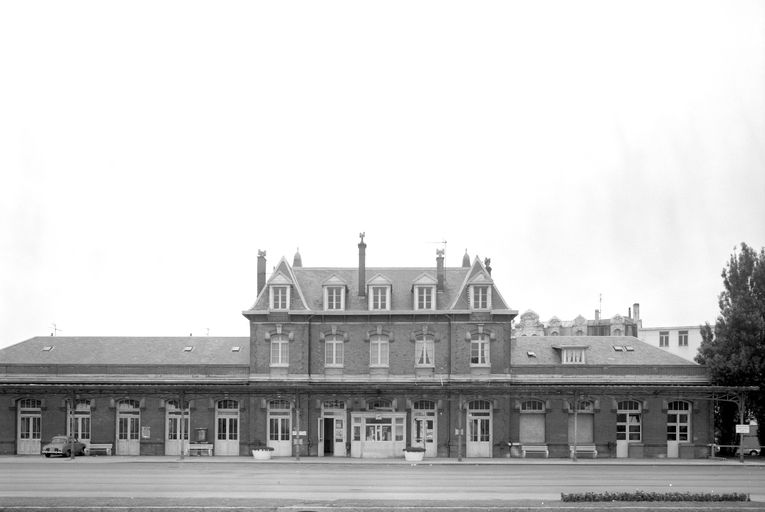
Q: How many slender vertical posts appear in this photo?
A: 6